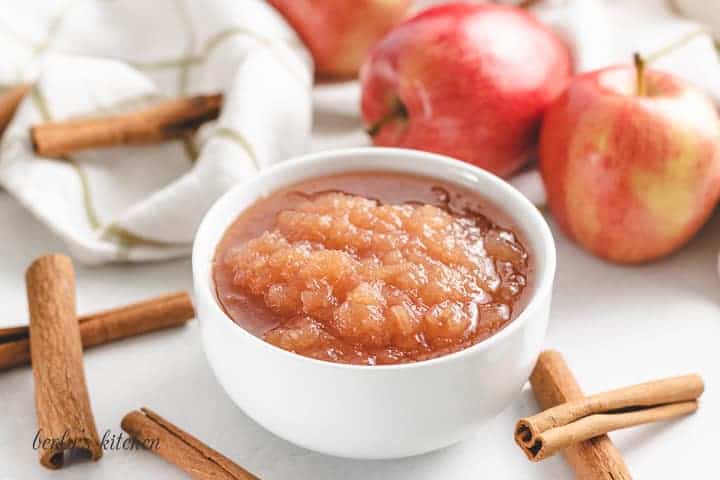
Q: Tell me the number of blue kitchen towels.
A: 0